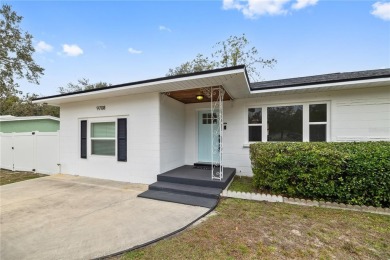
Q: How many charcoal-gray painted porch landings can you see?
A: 1